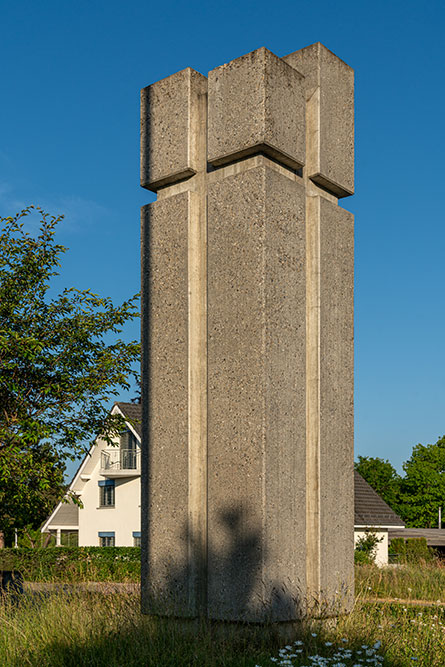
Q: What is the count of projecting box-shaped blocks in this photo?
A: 3